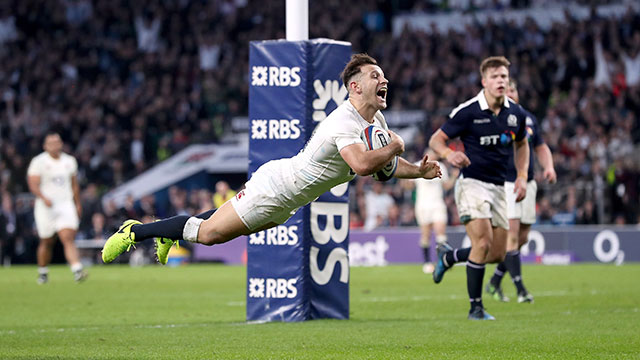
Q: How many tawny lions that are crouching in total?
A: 0